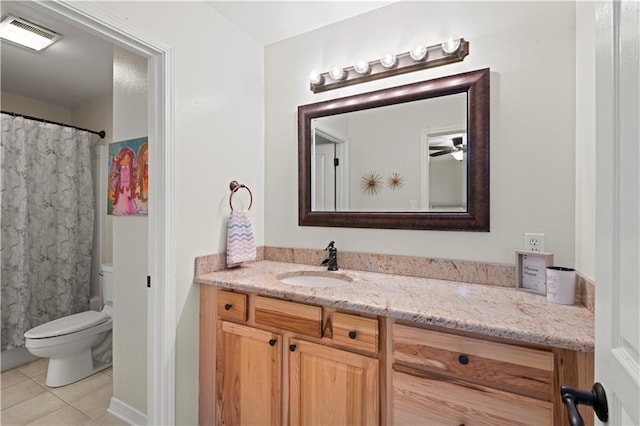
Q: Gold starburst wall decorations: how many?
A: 2